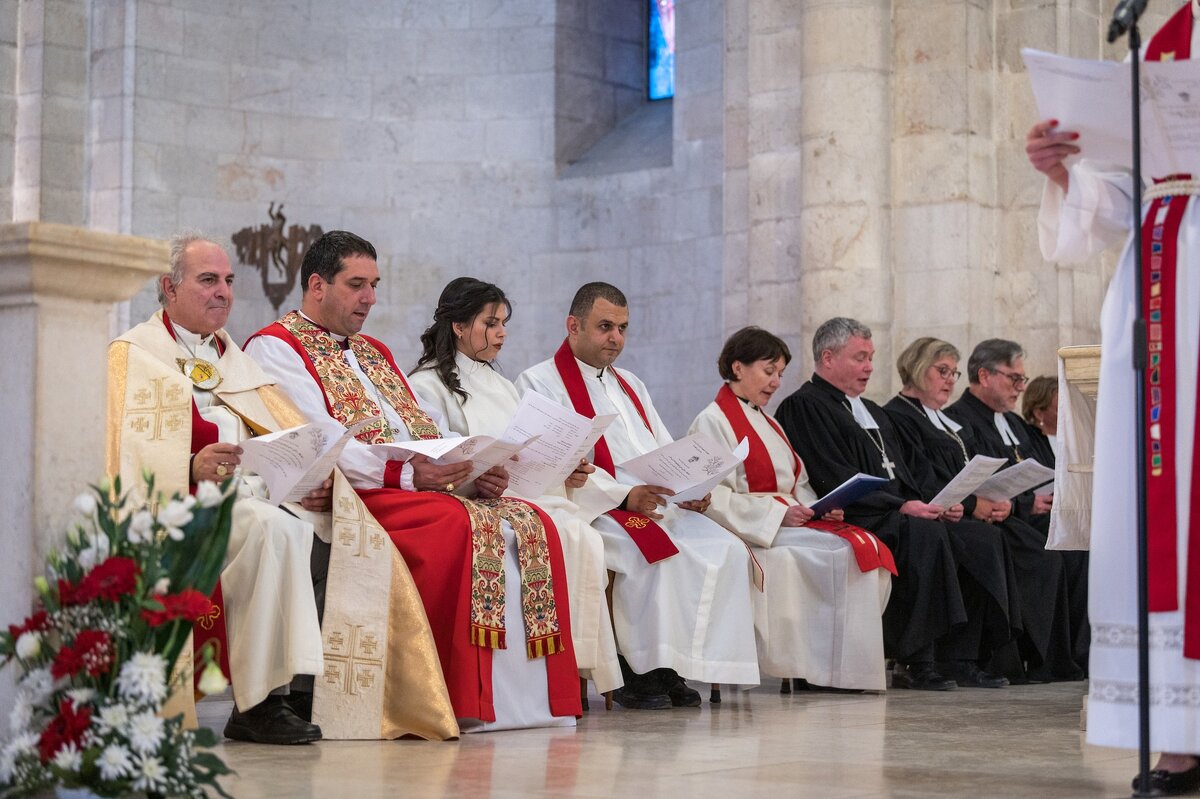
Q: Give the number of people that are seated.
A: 9